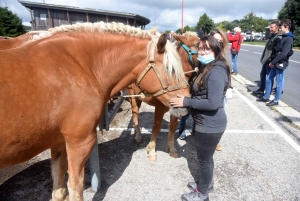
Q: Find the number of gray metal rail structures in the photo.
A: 1